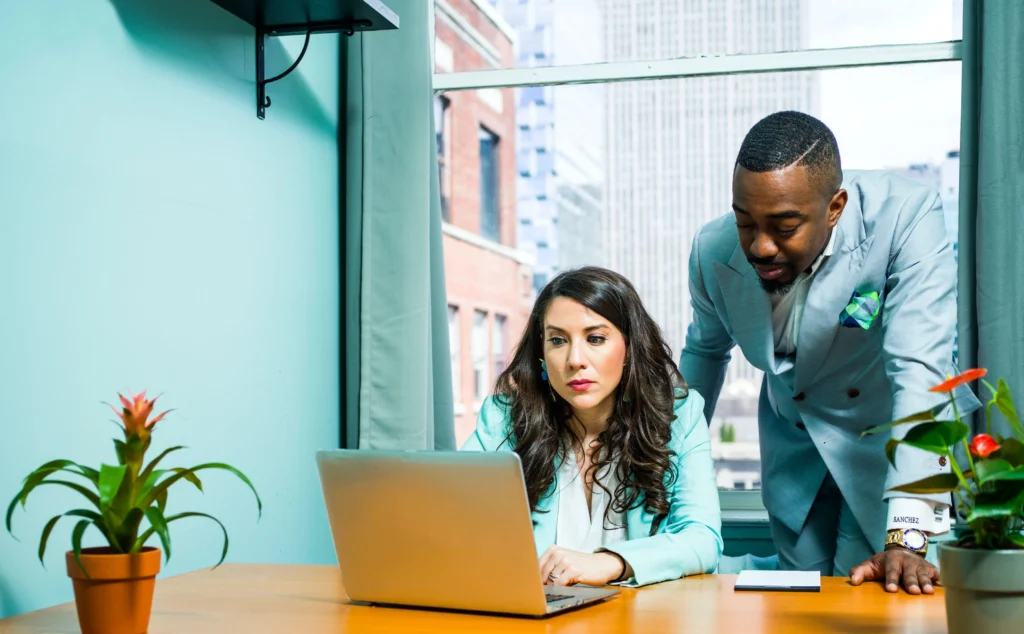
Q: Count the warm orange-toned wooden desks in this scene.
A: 1